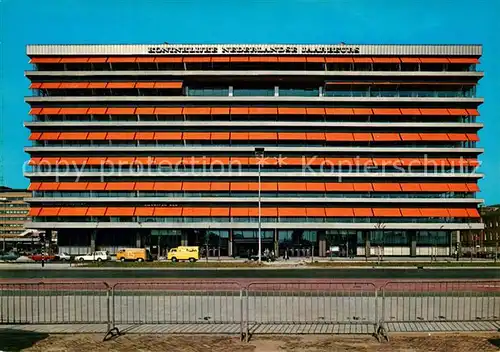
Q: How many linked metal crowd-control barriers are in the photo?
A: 4